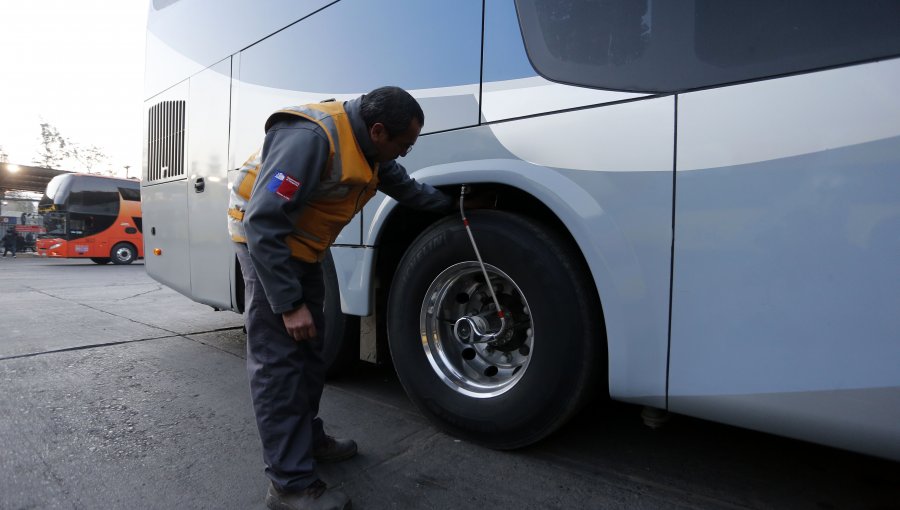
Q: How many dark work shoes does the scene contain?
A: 2